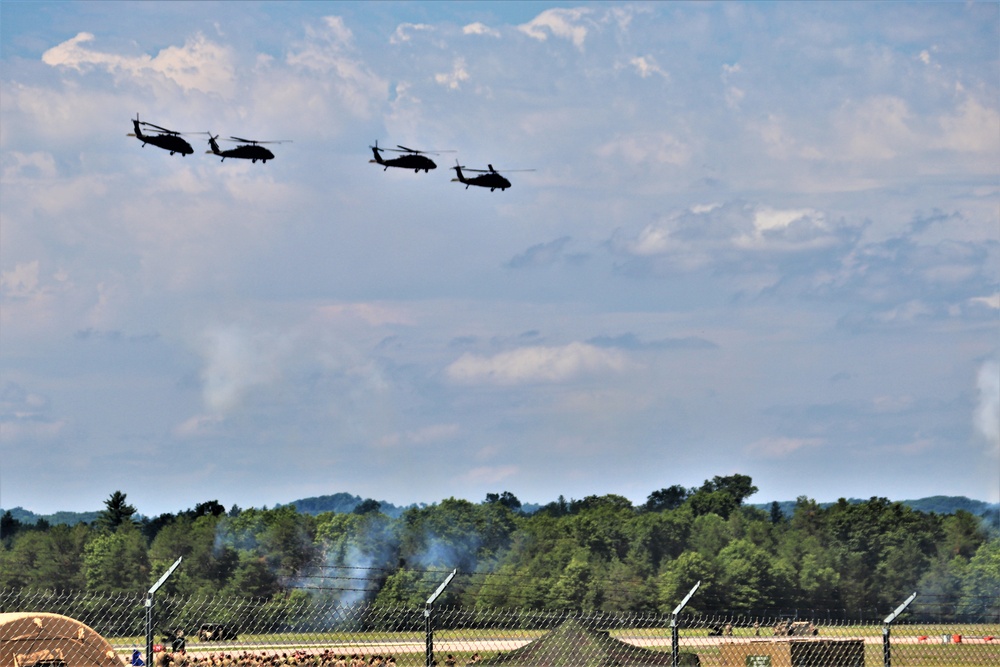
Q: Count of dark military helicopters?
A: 4